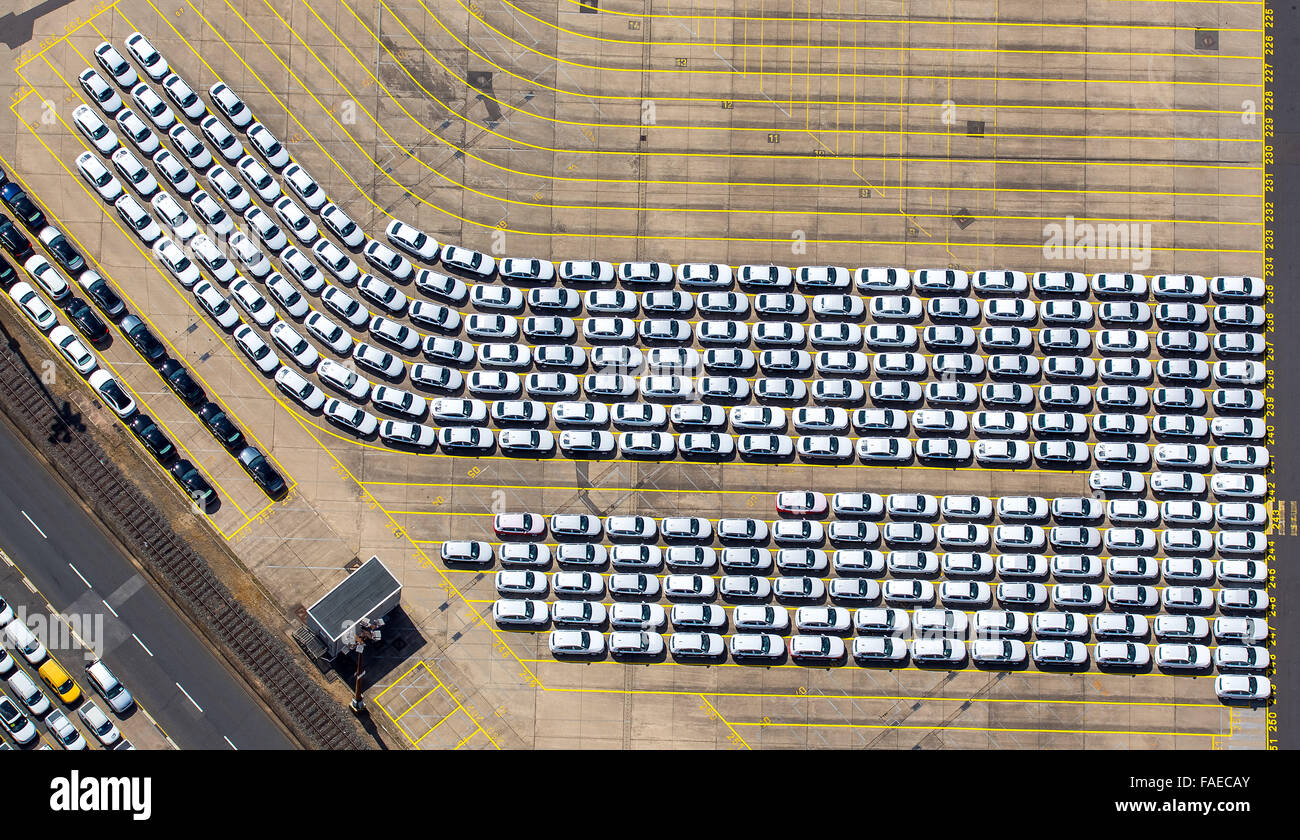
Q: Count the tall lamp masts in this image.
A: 1